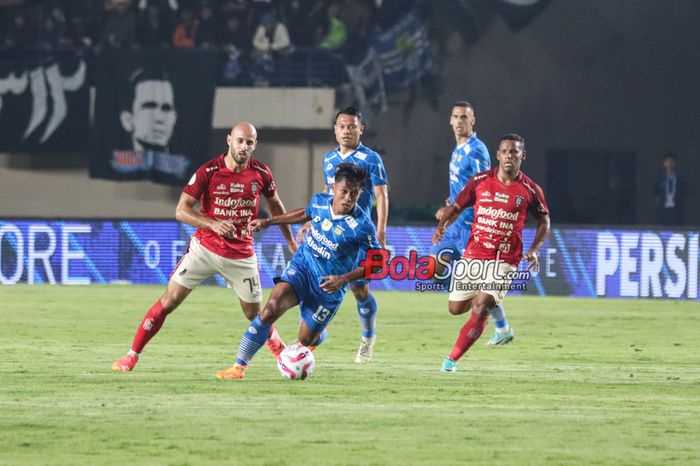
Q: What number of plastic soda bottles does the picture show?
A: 0